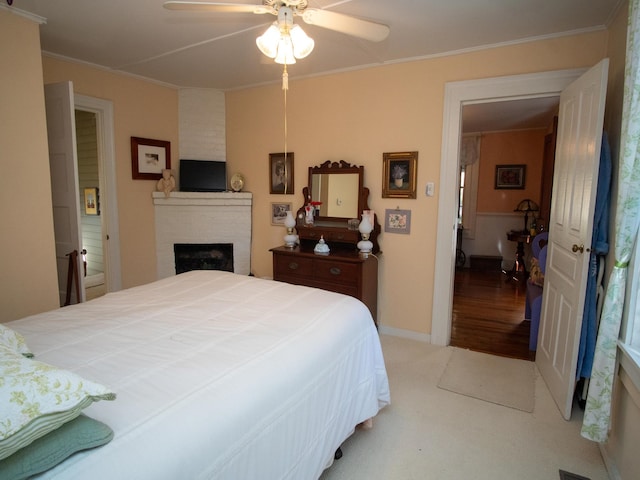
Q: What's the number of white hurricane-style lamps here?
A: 2